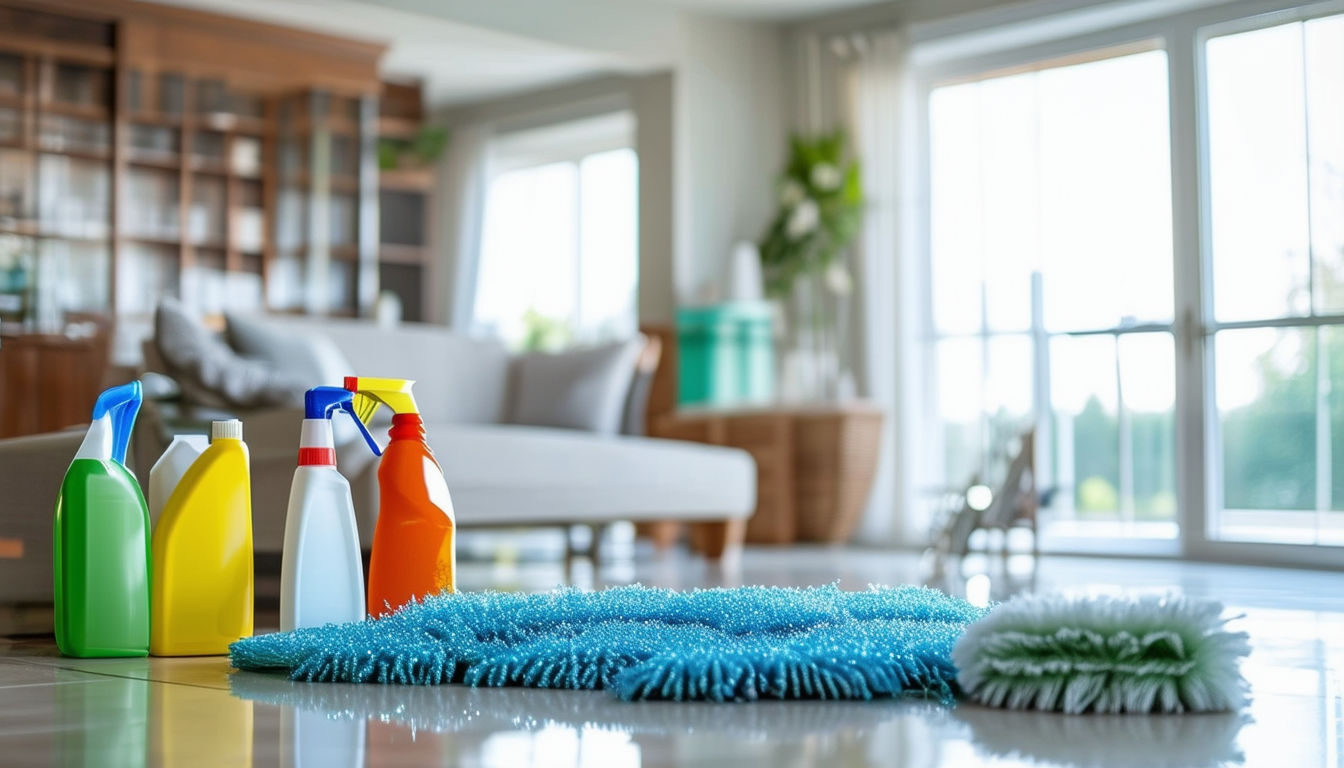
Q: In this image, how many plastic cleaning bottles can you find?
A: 5